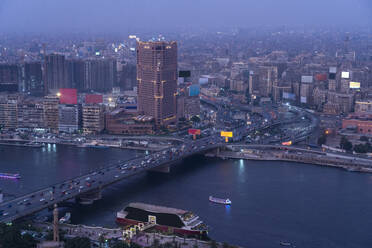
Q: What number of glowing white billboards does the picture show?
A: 2